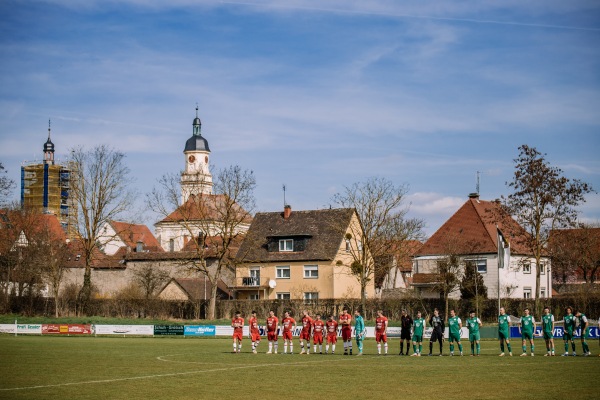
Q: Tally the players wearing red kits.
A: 9